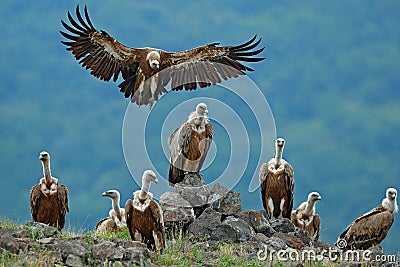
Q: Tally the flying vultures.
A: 1